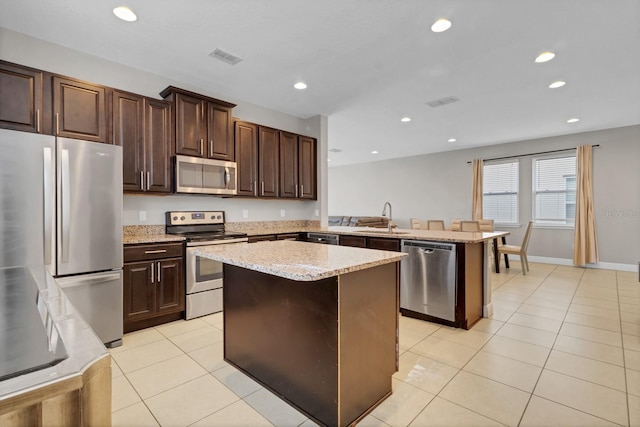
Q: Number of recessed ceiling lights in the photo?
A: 9